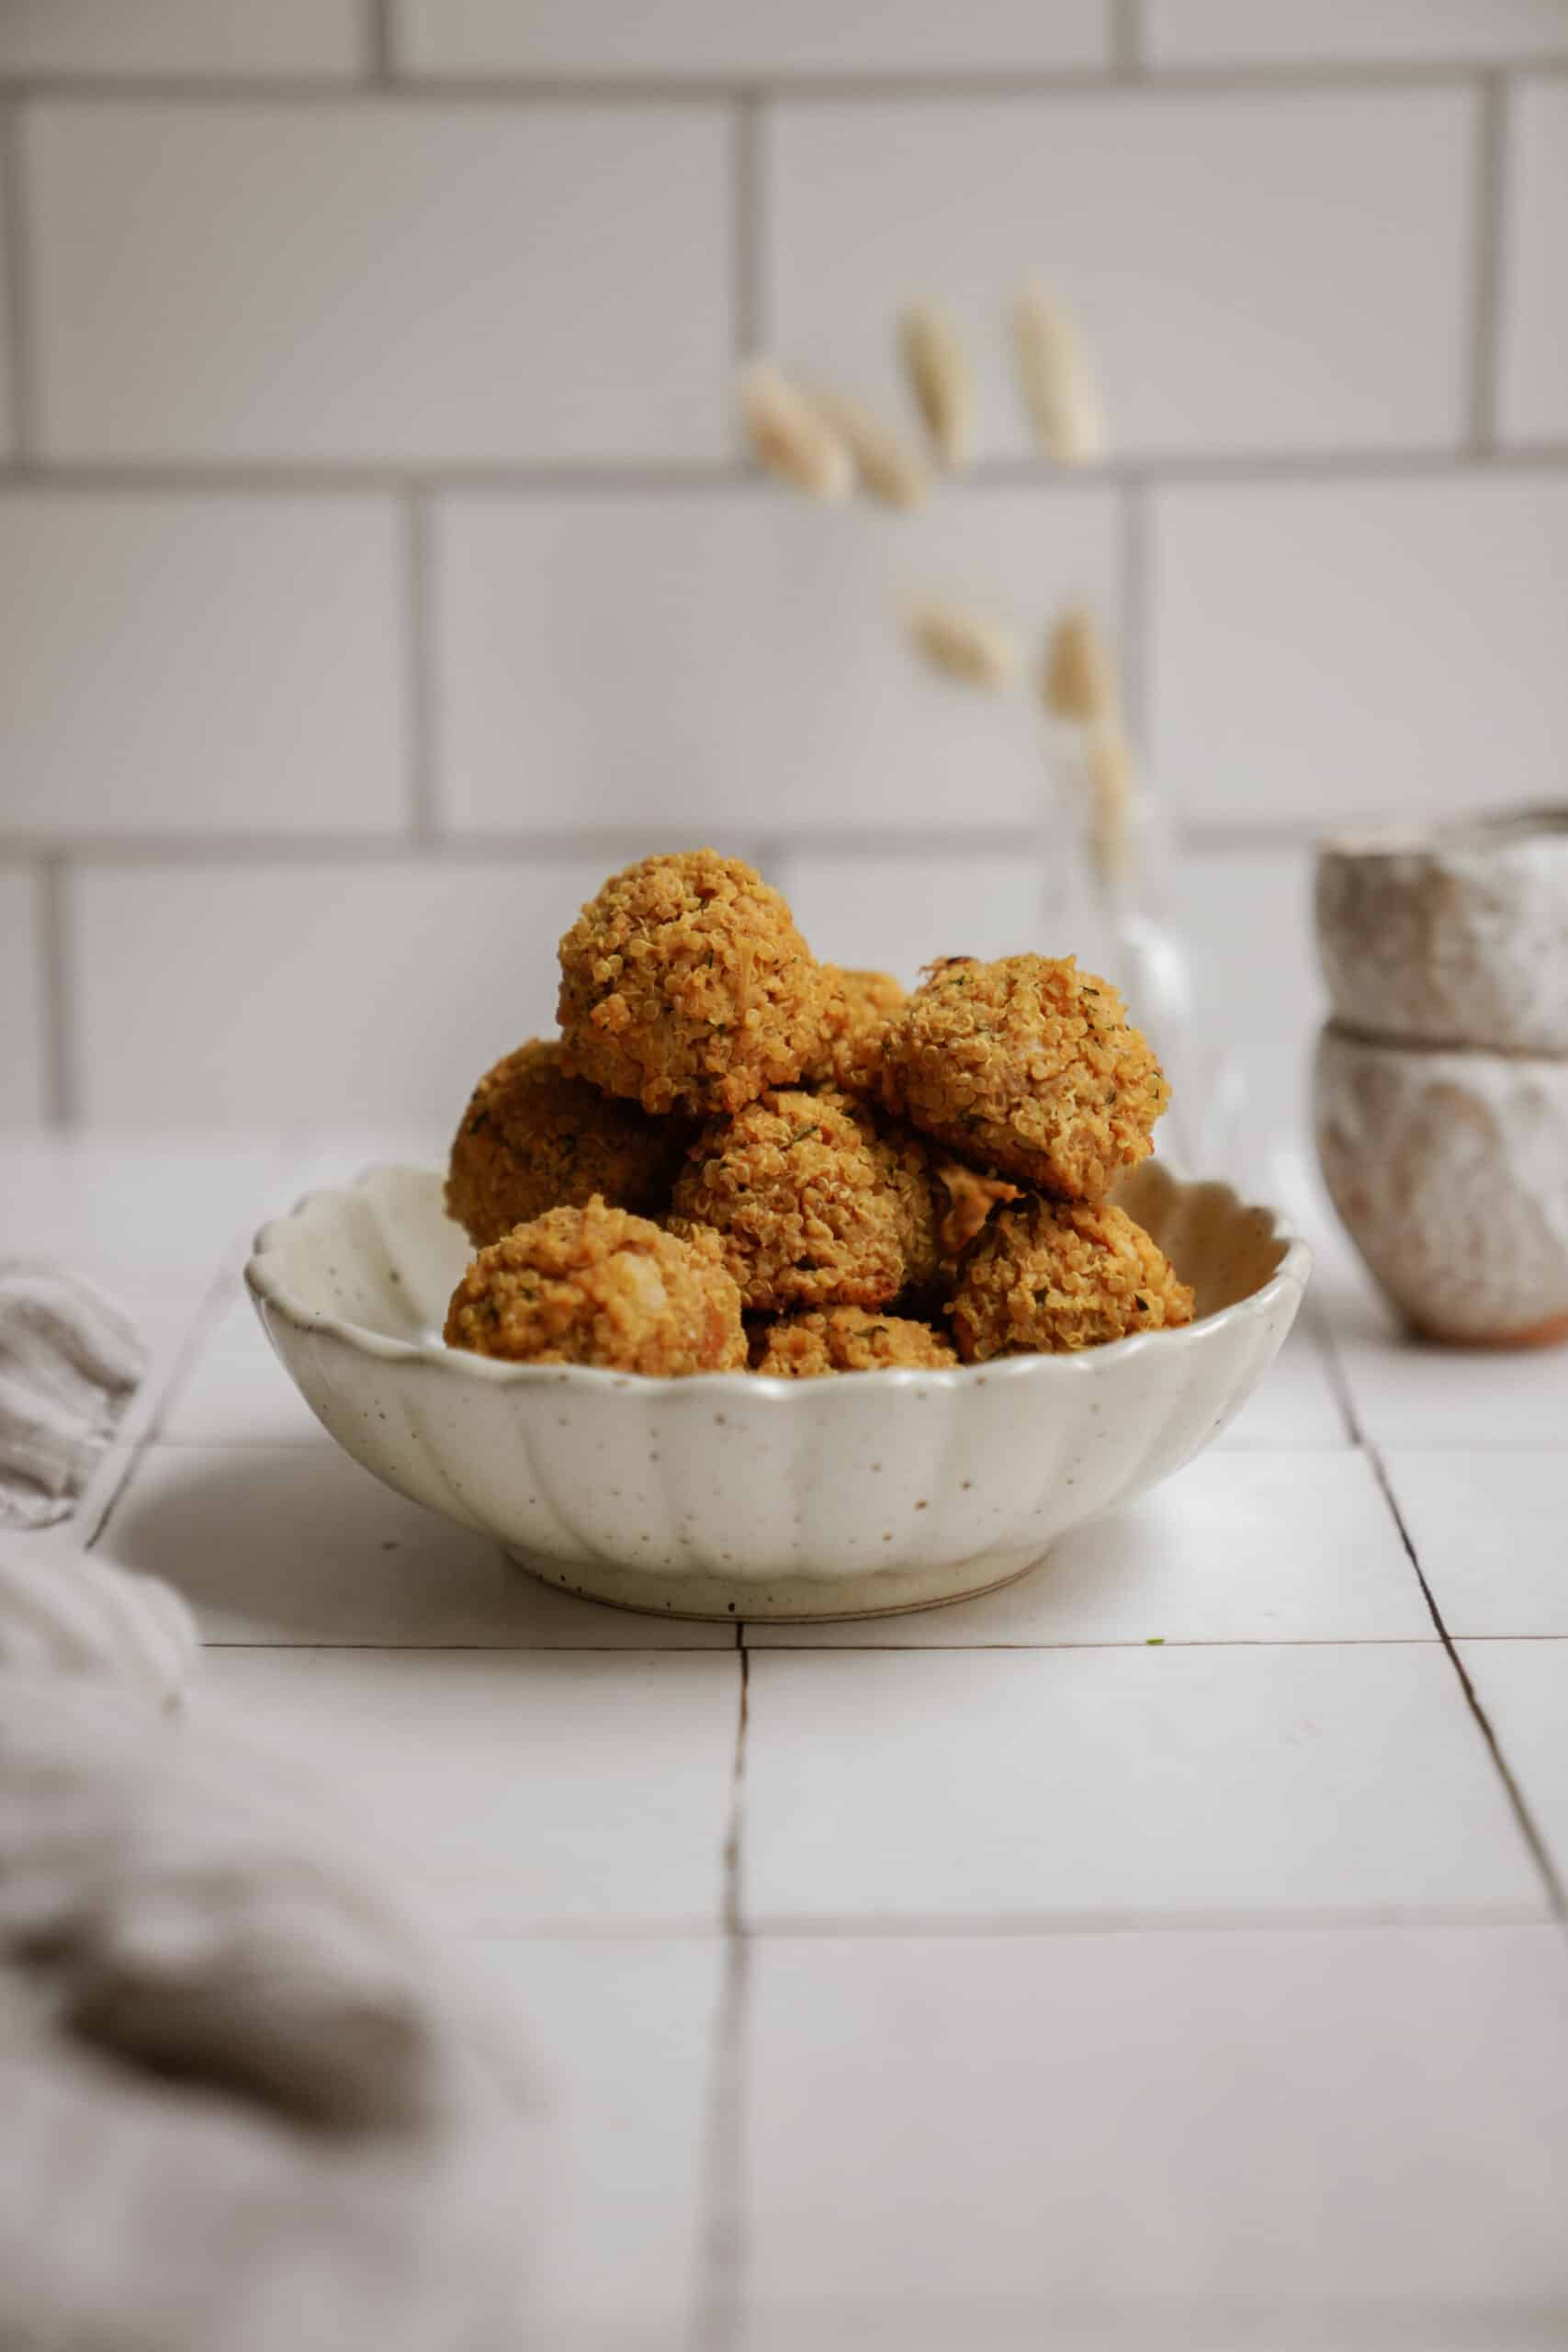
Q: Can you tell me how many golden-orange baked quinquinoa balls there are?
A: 8